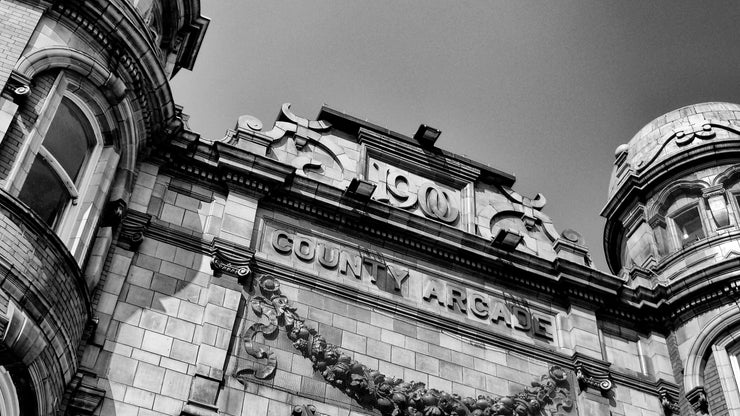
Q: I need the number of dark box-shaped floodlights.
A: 3